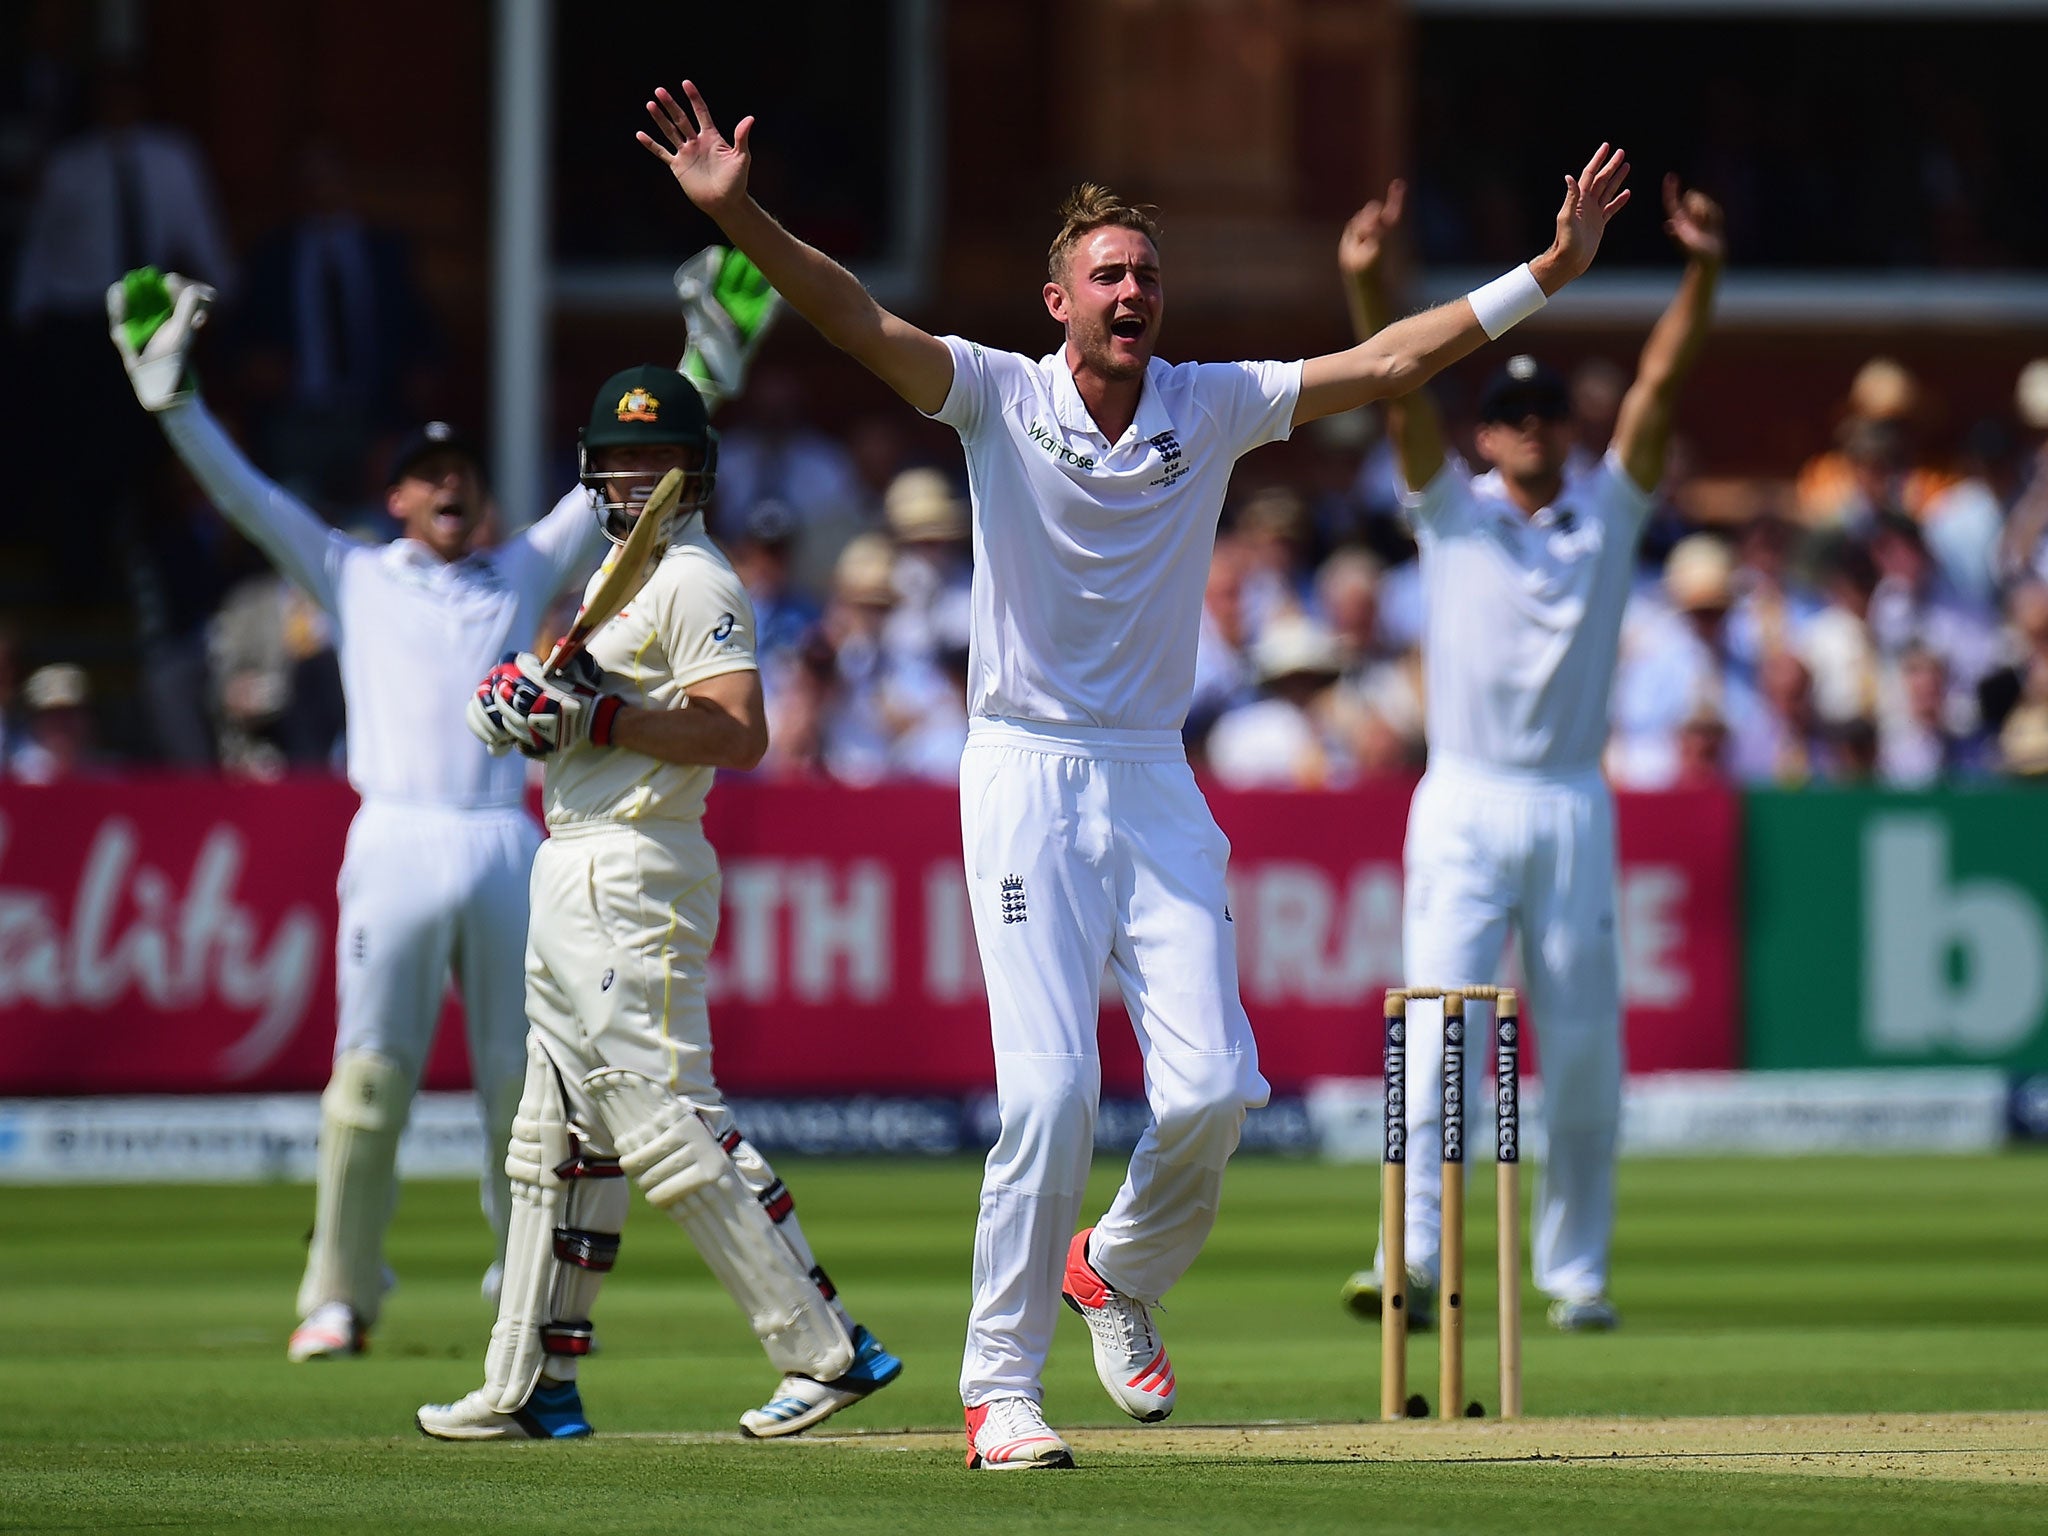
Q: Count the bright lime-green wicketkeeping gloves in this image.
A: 2